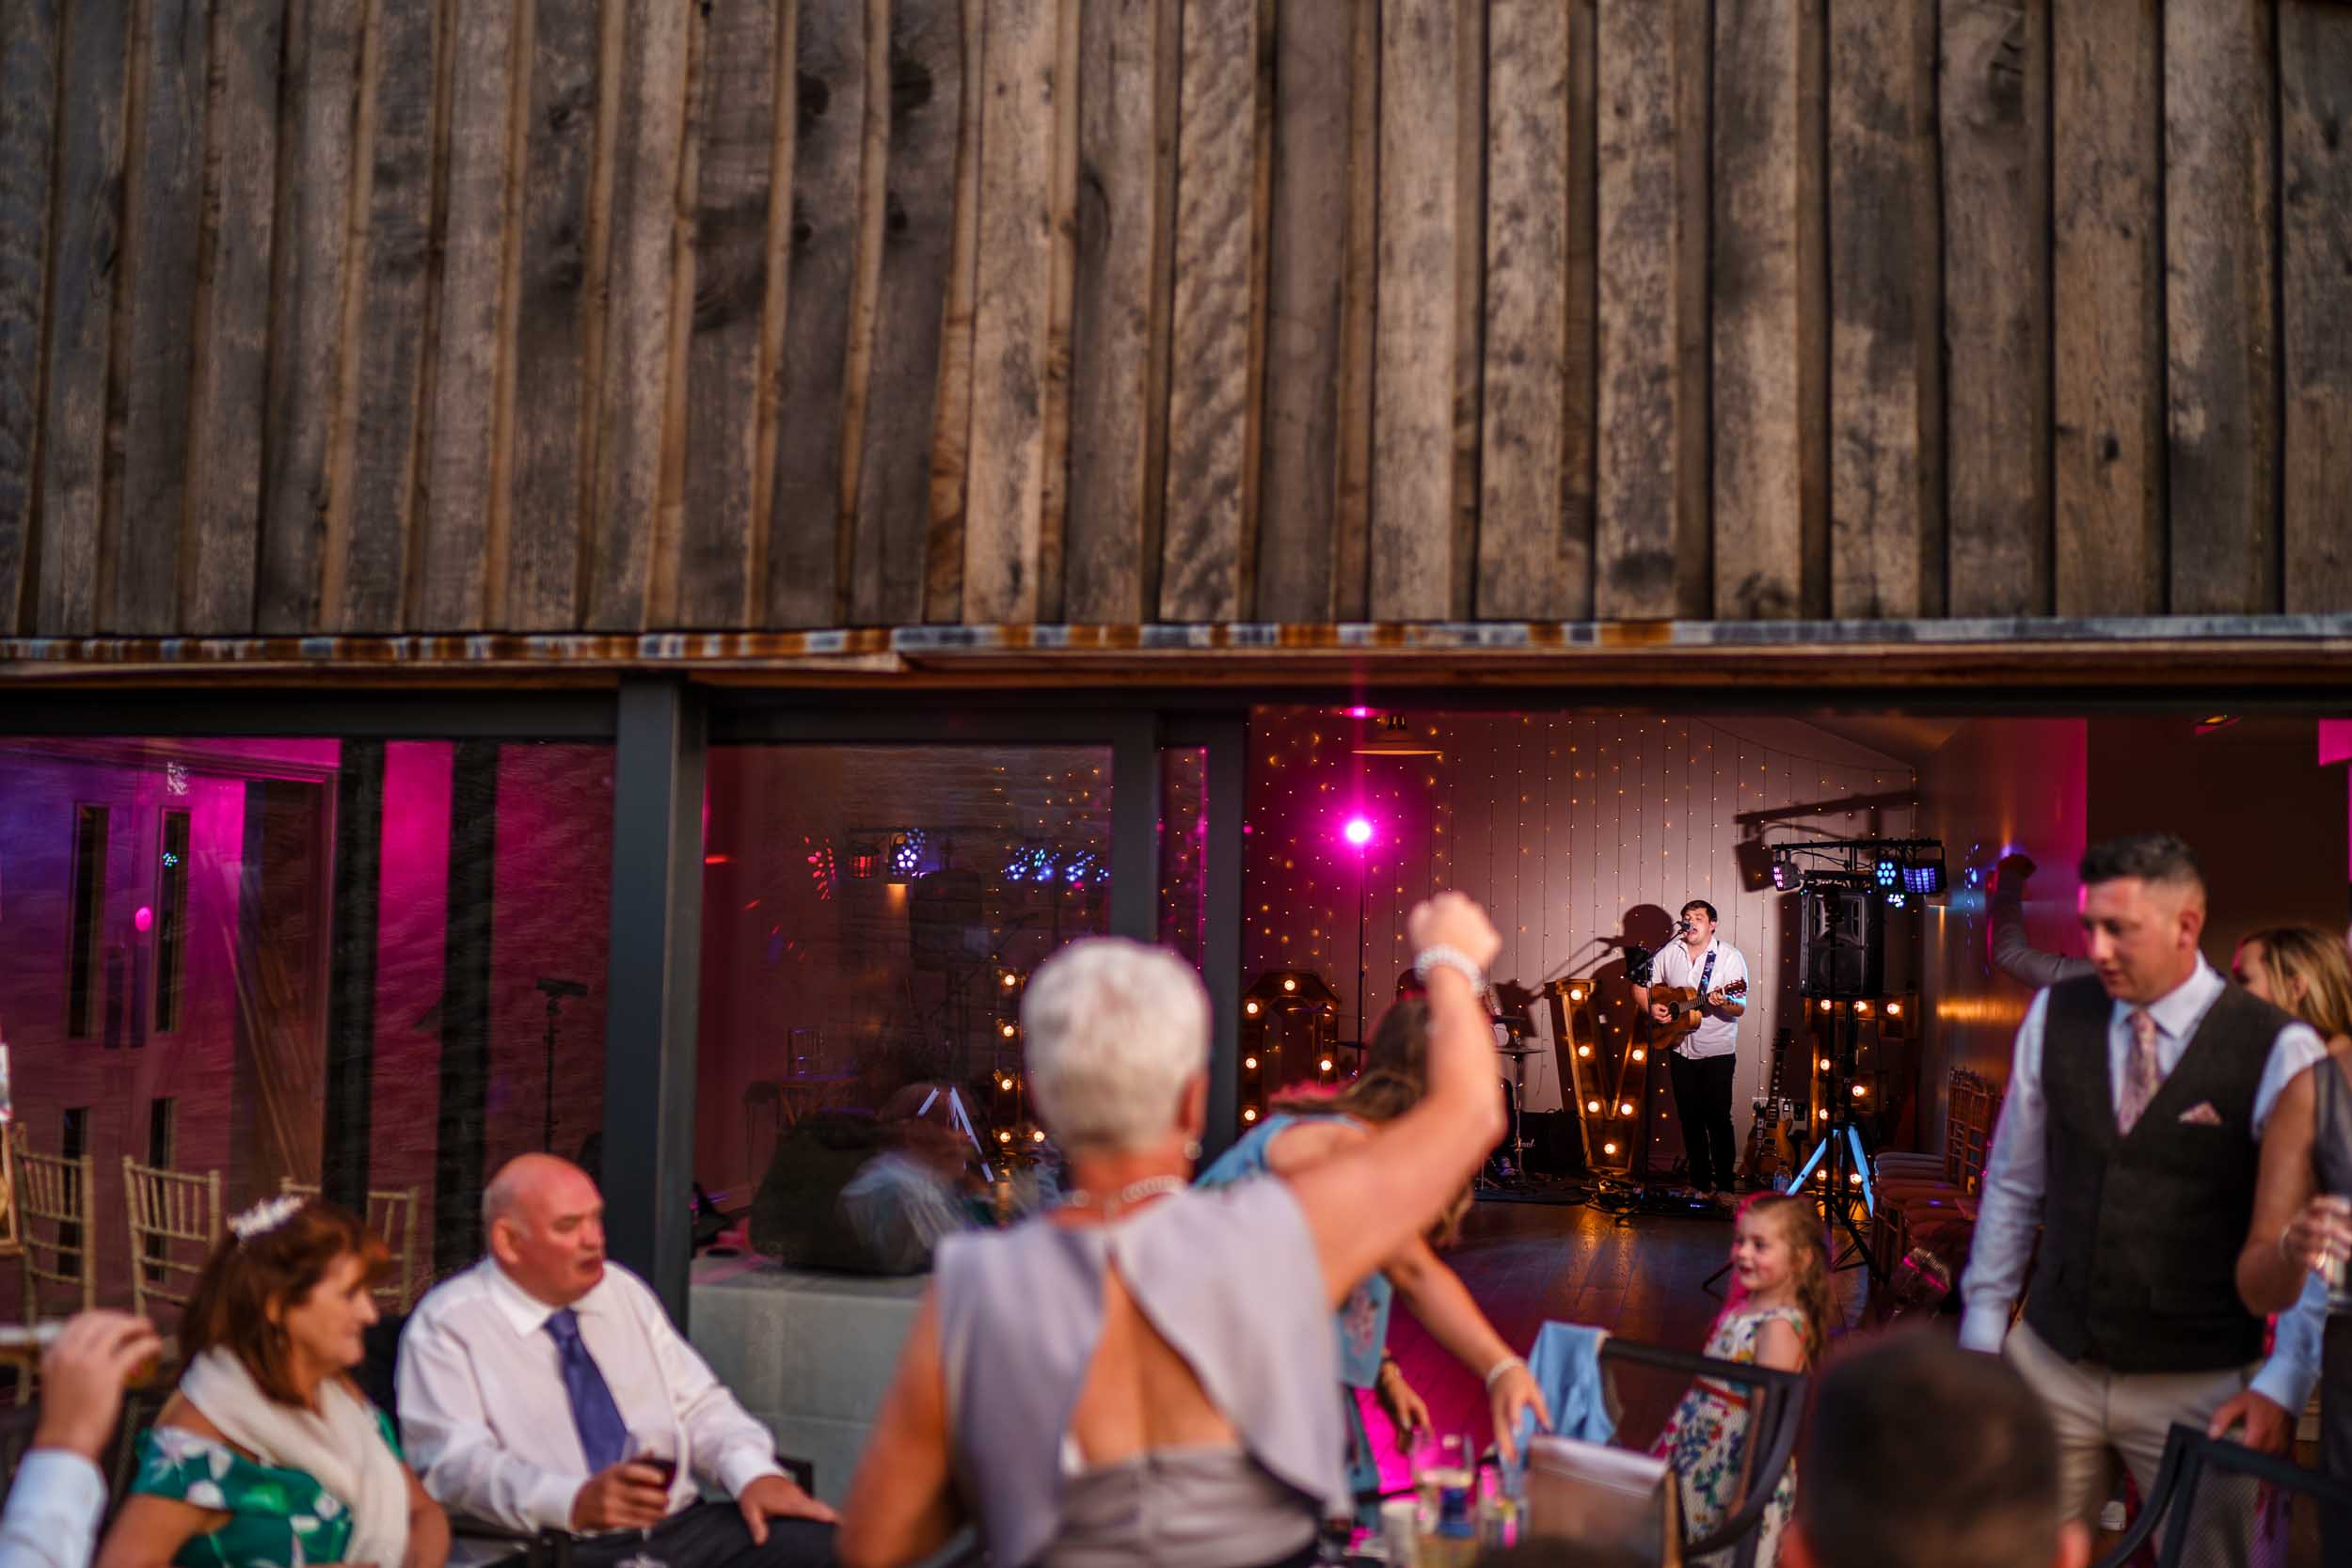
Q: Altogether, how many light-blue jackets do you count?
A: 1